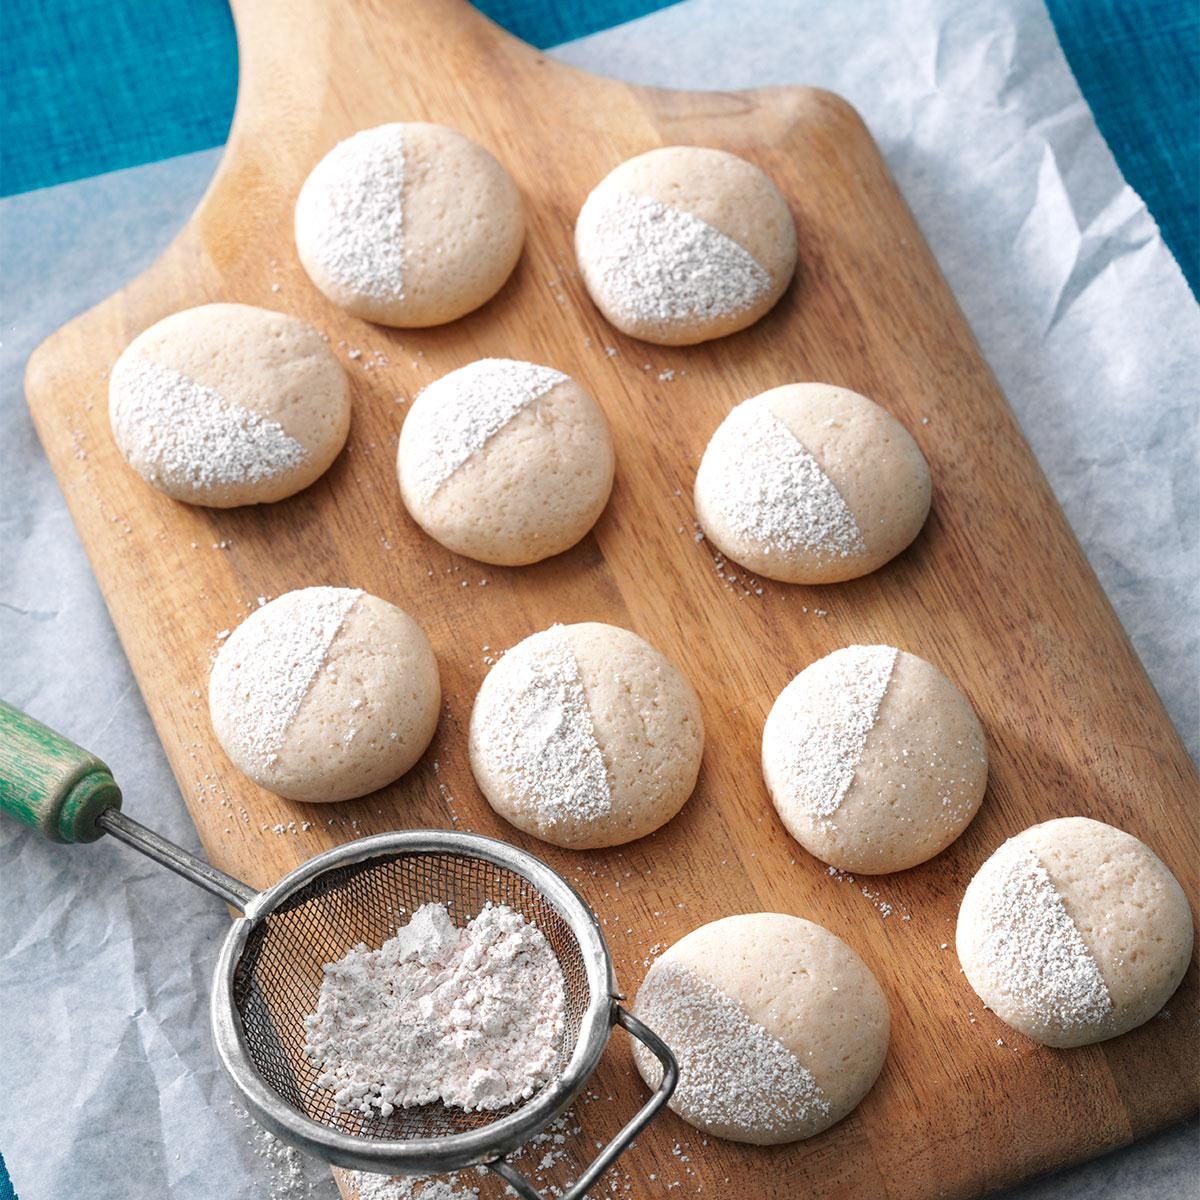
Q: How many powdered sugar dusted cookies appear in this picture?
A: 10